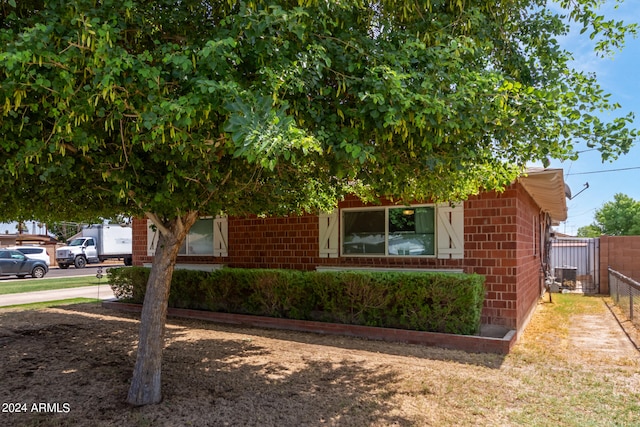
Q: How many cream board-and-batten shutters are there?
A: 4